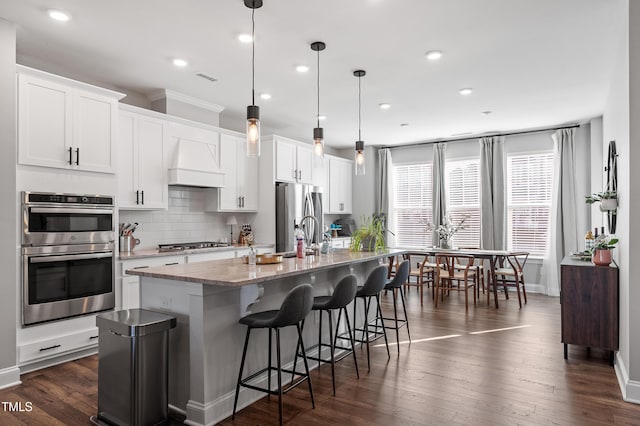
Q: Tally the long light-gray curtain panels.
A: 4